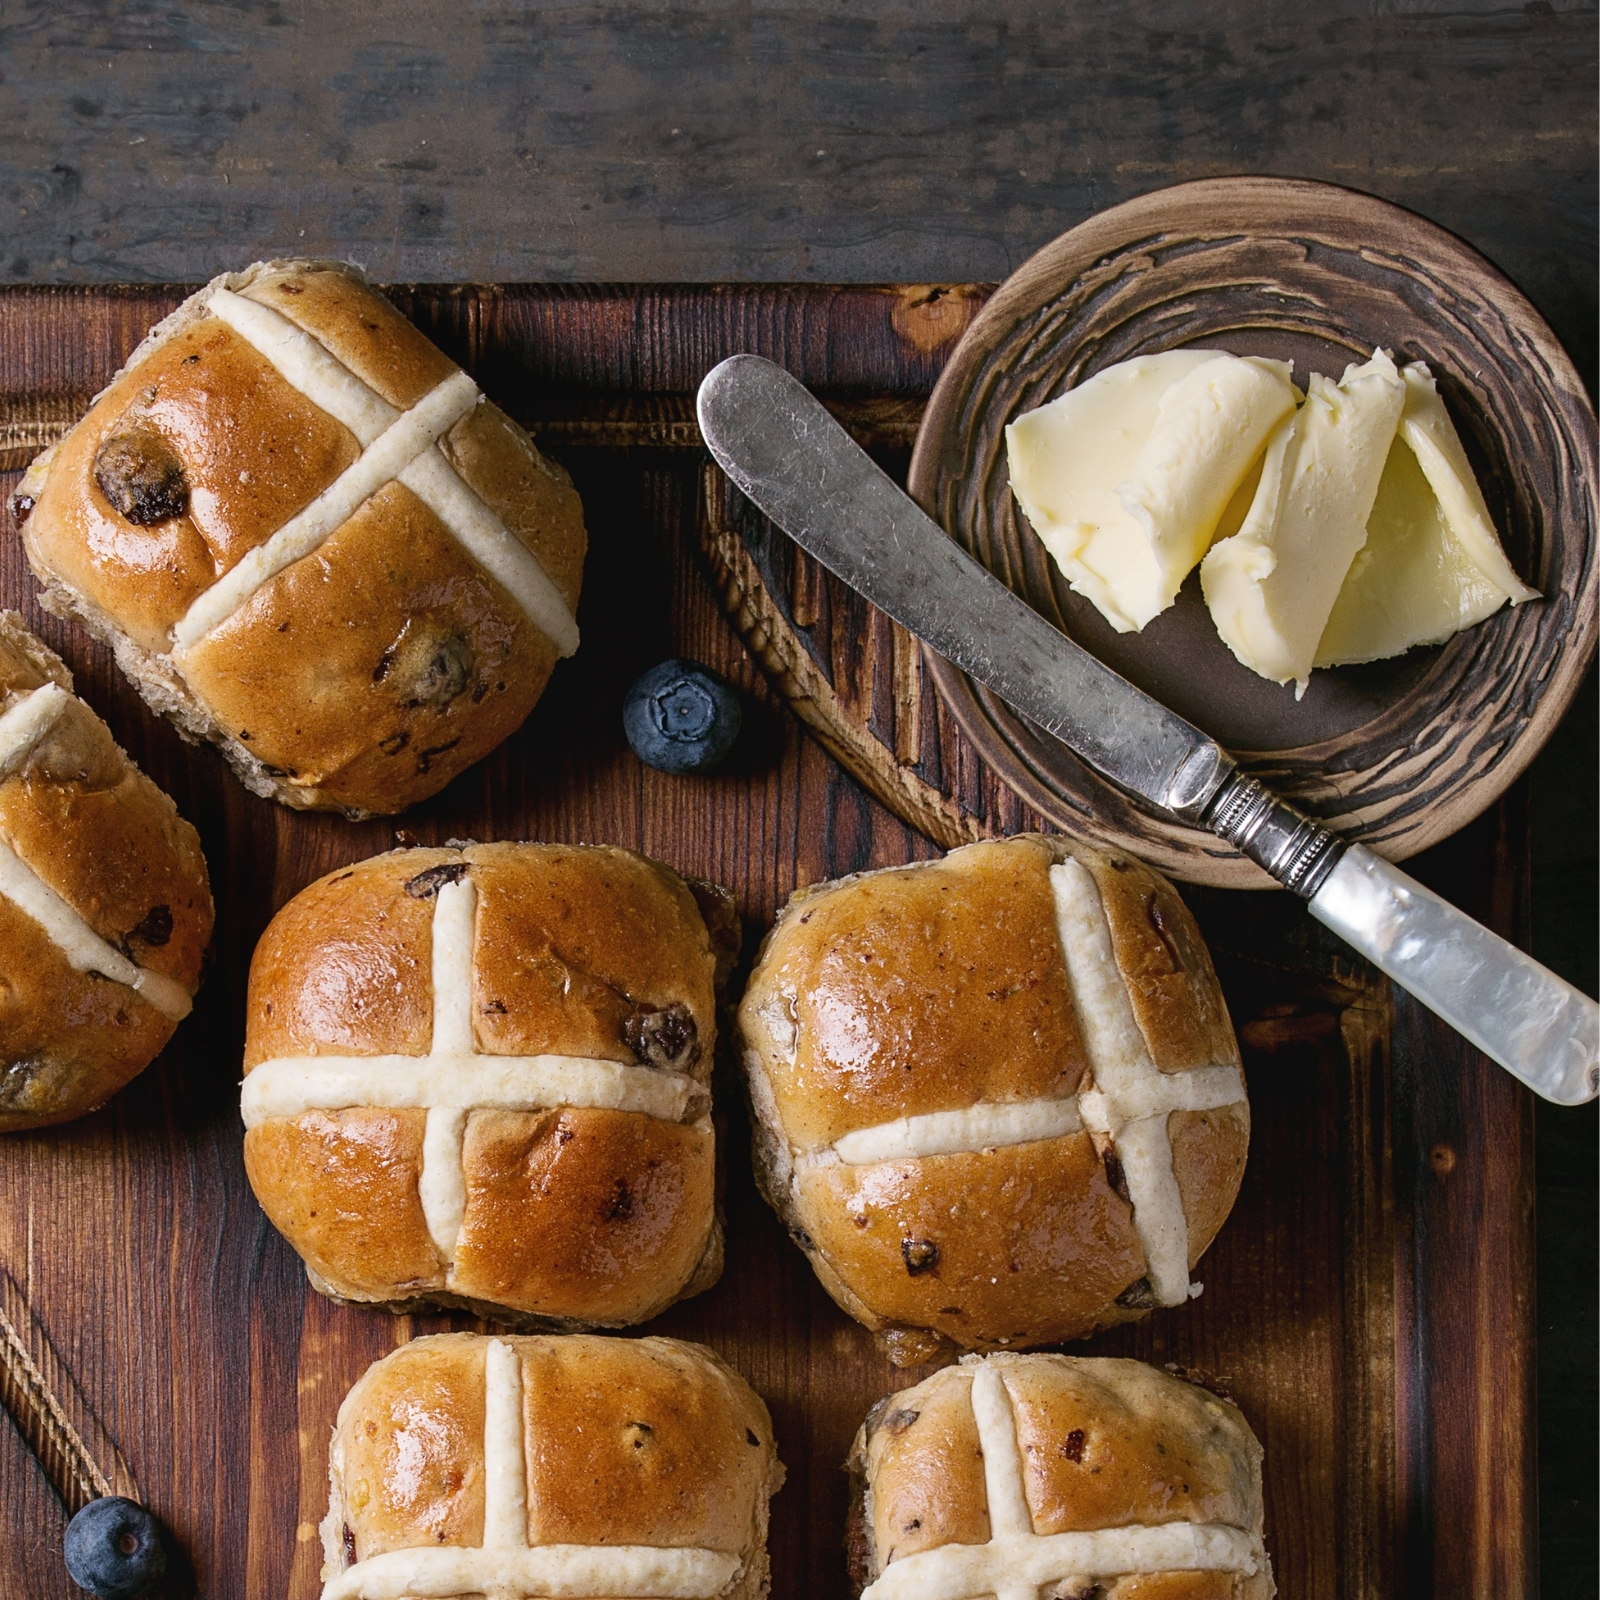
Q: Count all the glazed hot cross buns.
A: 6